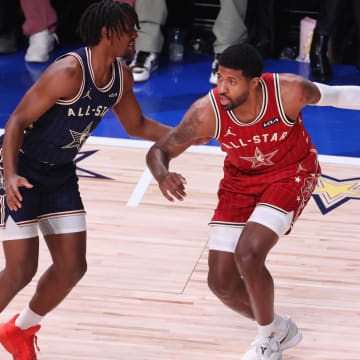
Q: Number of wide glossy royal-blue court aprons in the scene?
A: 1